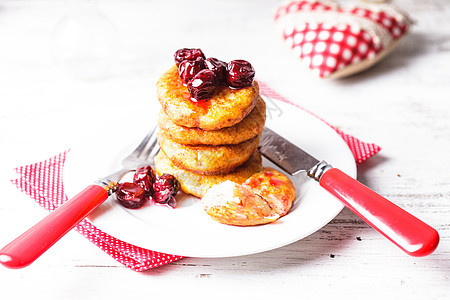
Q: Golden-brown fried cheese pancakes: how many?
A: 5